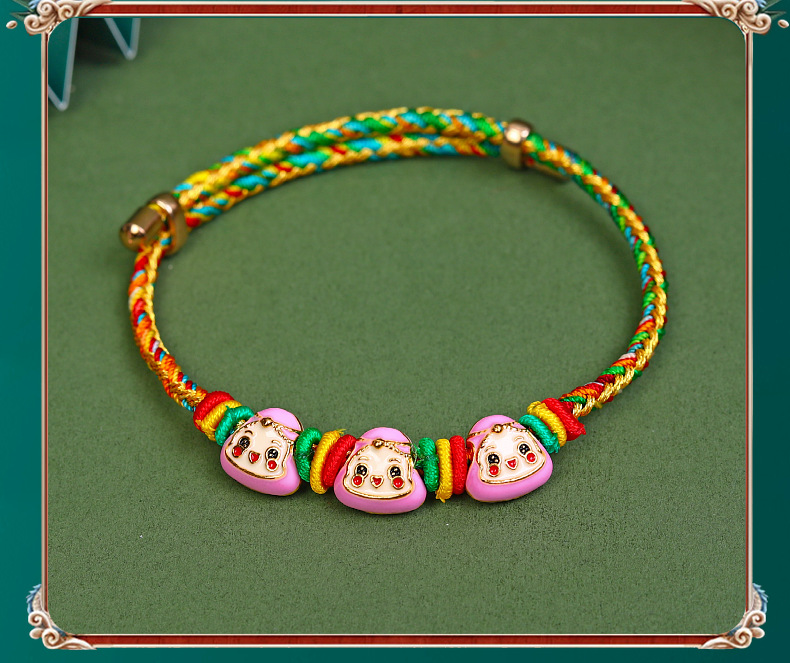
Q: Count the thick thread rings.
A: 12